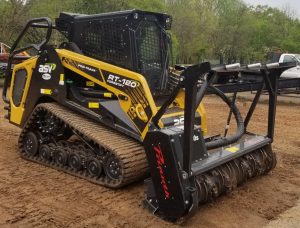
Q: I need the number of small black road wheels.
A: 4